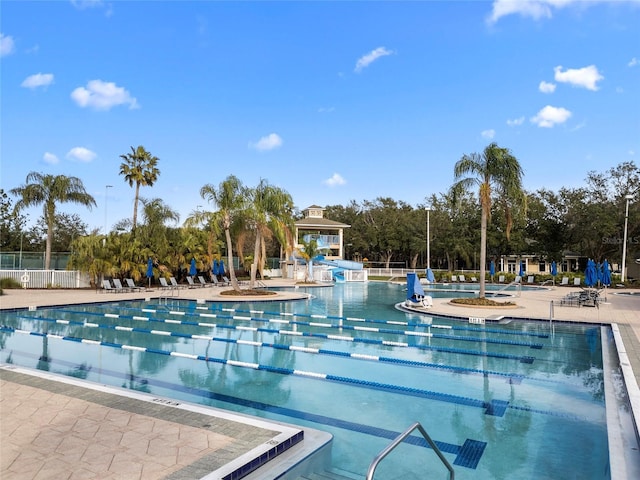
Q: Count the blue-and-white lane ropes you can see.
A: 5